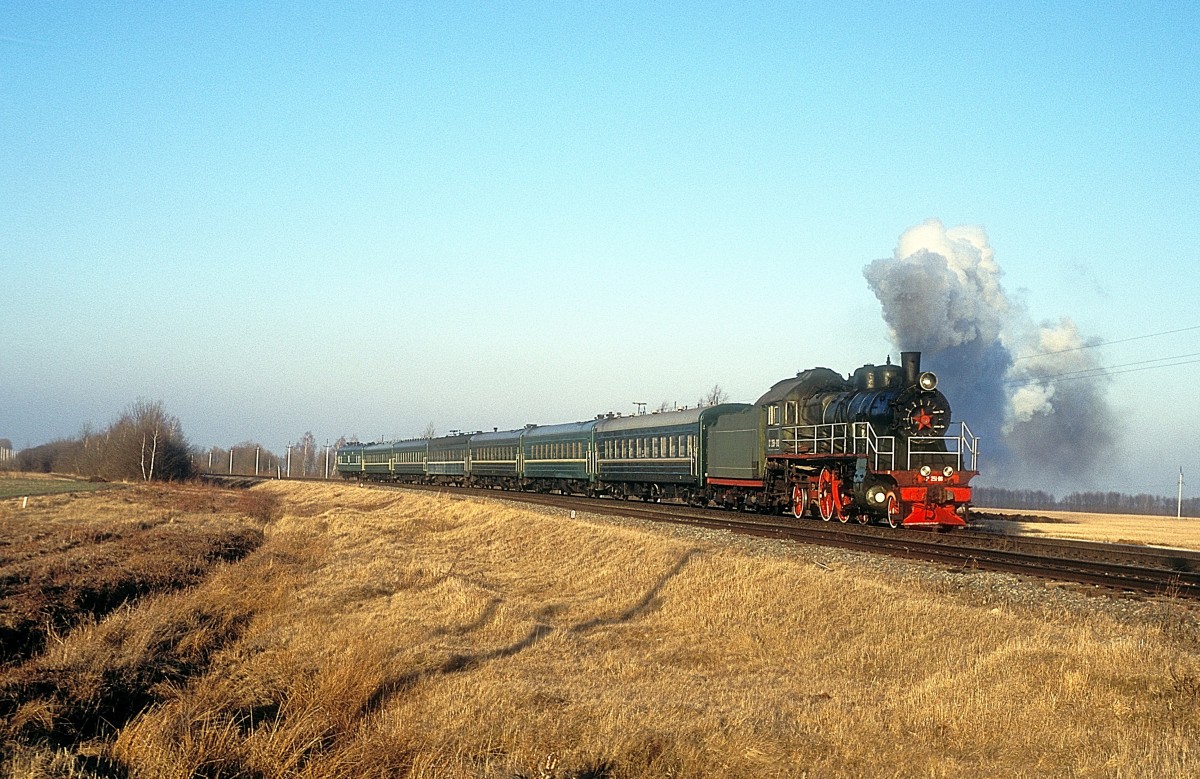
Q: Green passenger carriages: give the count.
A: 7